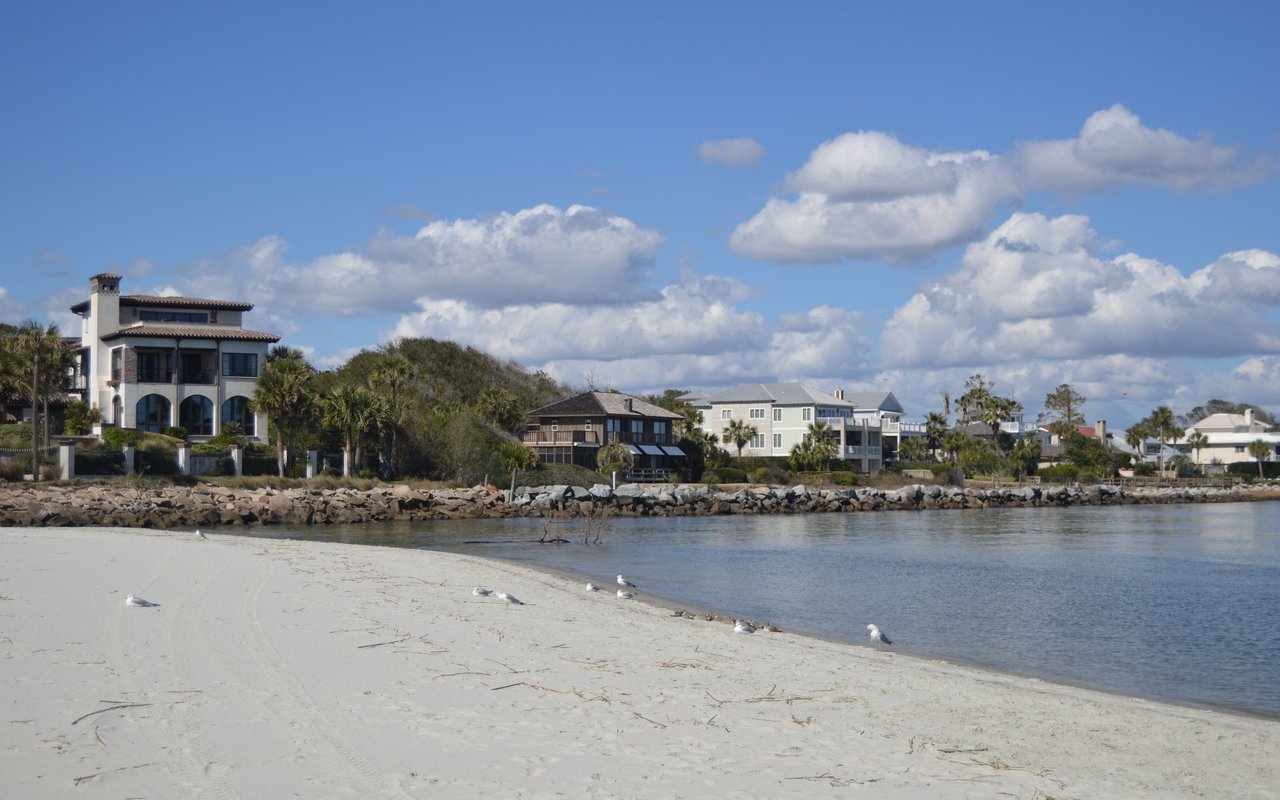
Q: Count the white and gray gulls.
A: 9